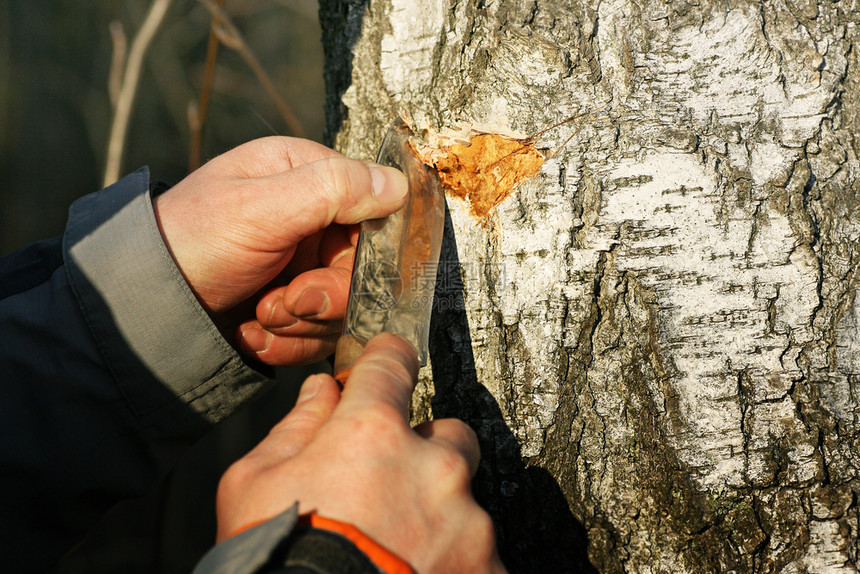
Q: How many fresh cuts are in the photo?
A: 1